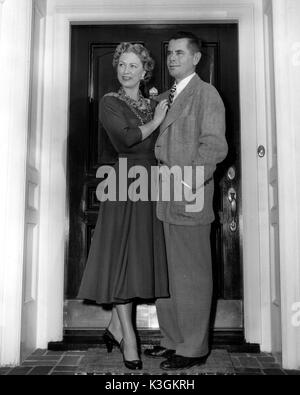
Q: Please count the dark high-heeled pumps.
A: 2